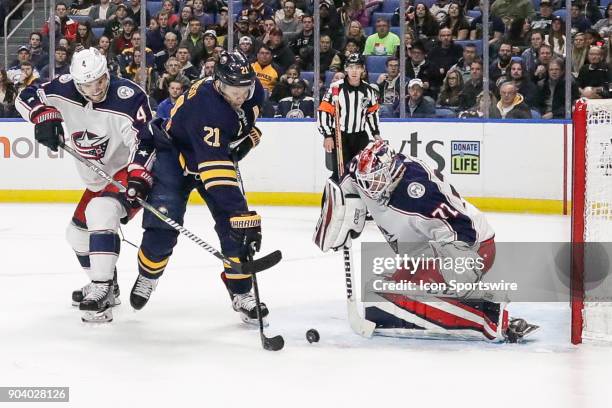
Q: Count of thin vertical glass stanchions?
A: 7